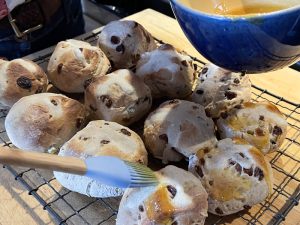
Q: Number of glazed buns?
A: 3